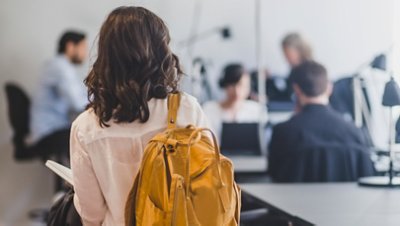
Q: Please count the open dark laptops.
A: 1